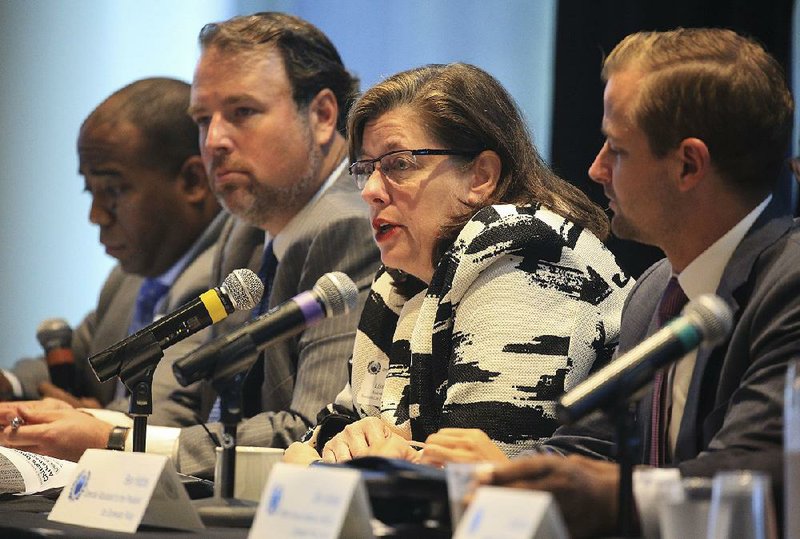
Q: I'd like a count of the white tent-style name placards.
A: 3